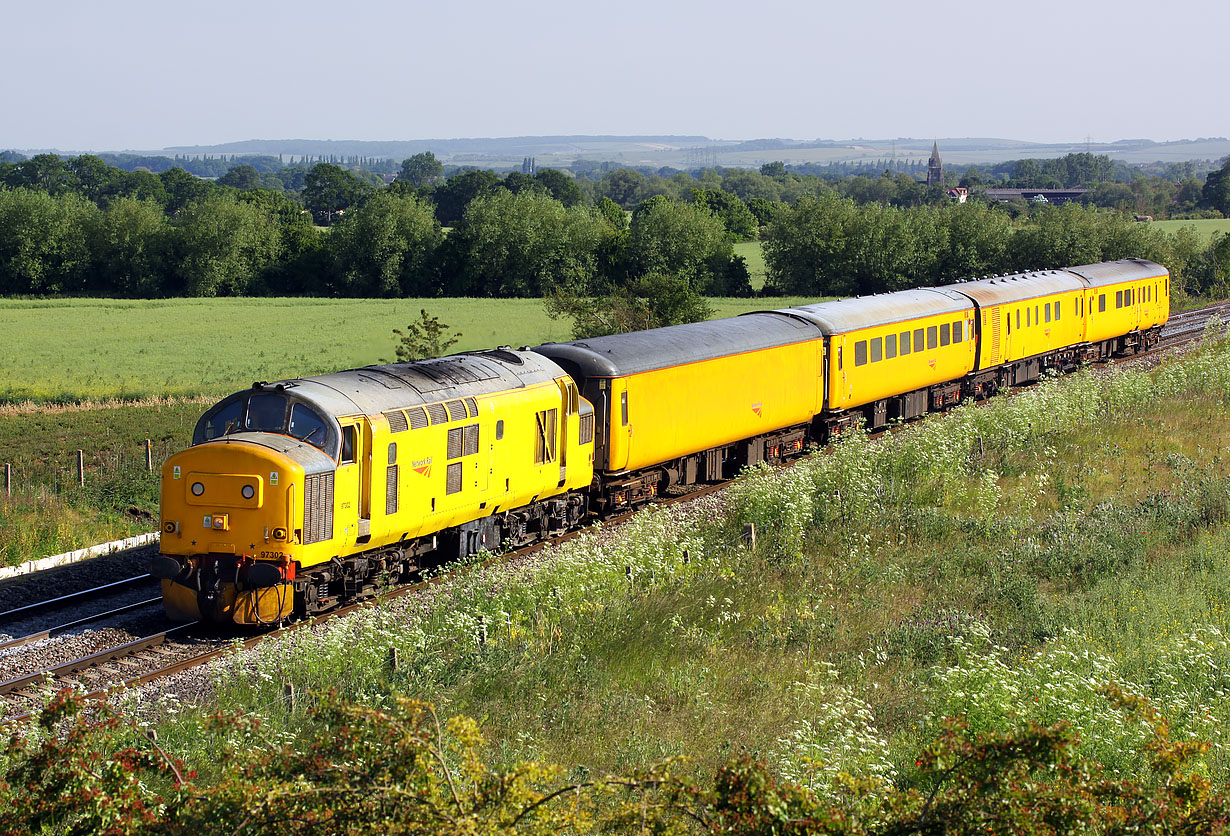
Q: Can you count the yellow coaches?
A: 4